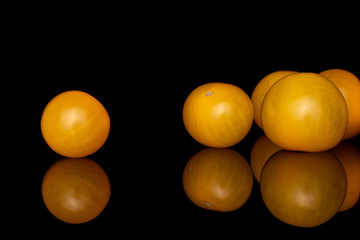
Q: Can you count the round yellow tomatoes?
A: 5